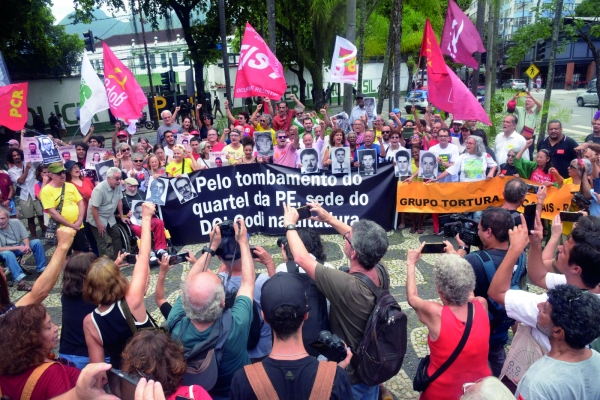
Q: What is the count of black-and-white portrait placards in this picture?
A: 13